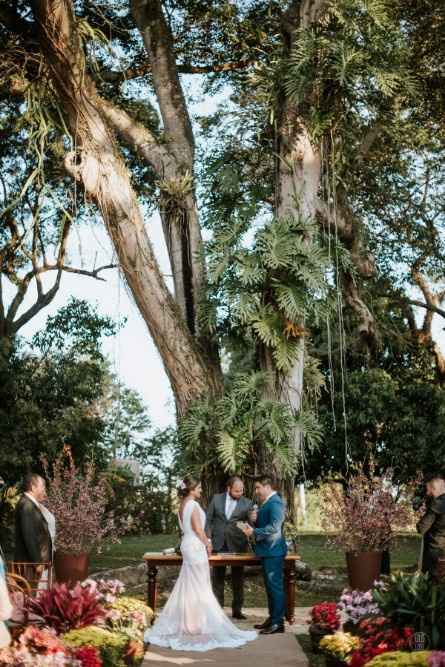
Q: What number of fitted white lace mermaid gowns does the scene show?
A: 1